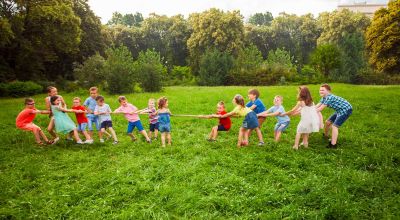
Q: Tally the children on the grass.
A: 15